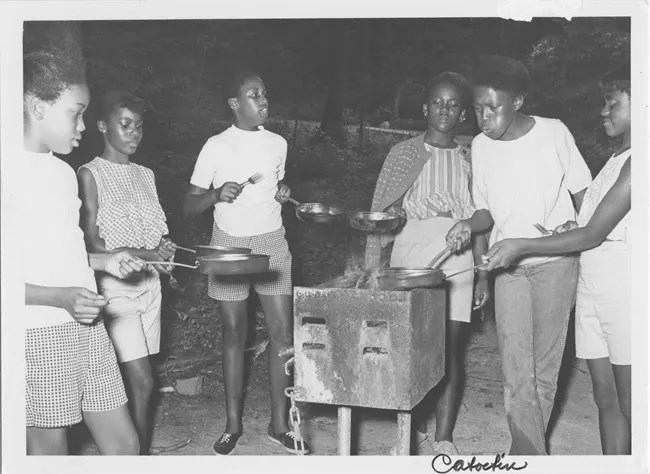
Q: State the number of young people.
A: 6